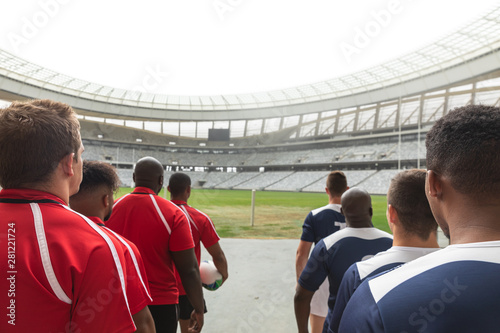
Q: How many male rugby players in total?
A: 8